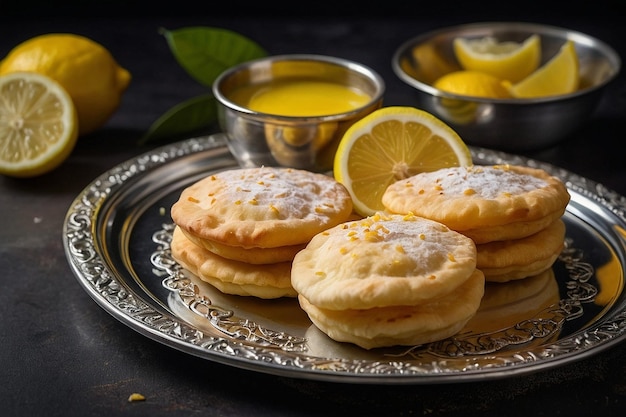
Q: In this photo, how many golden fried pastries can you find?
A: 6